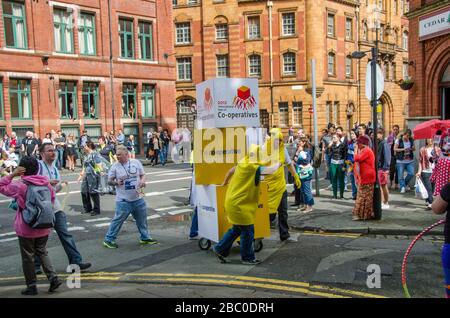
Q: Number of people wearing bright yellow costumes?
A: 2